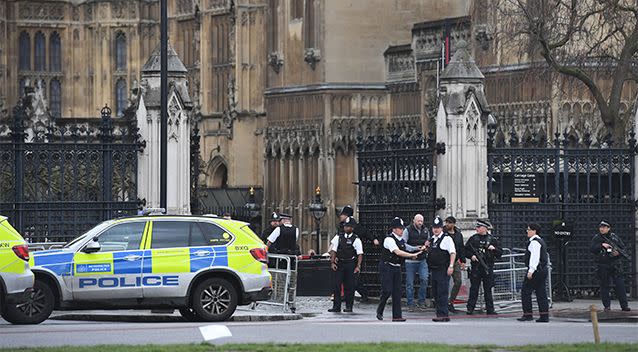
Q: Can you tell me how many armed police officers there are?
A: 2